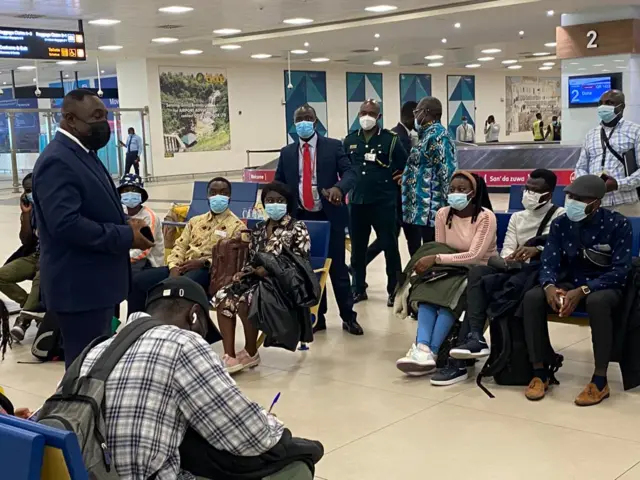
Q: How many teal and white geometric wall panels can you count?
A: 4